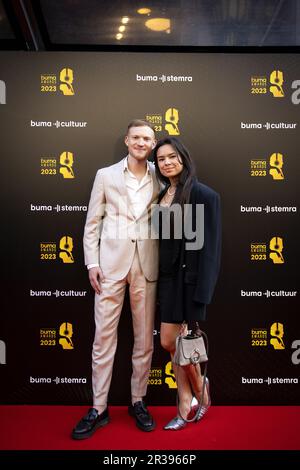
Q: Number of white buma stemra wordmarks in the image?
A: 5